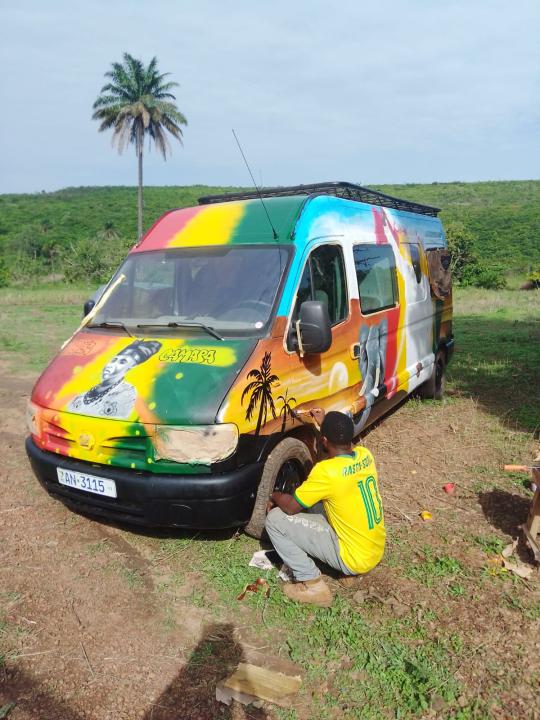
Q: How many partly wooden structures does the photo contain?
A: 1